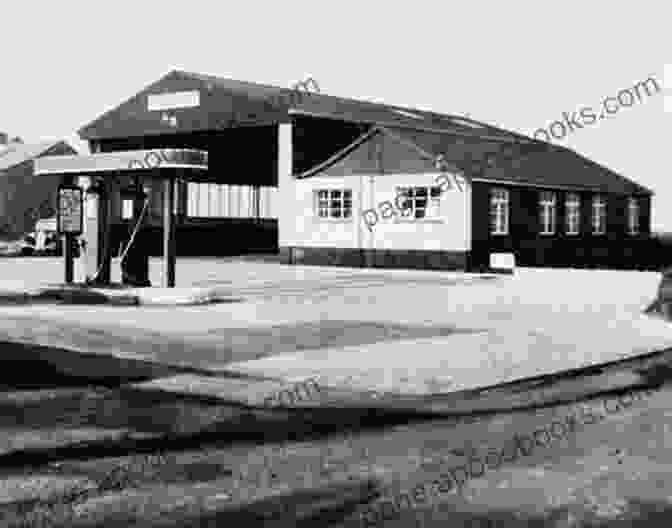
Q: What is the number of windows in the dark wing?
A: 5